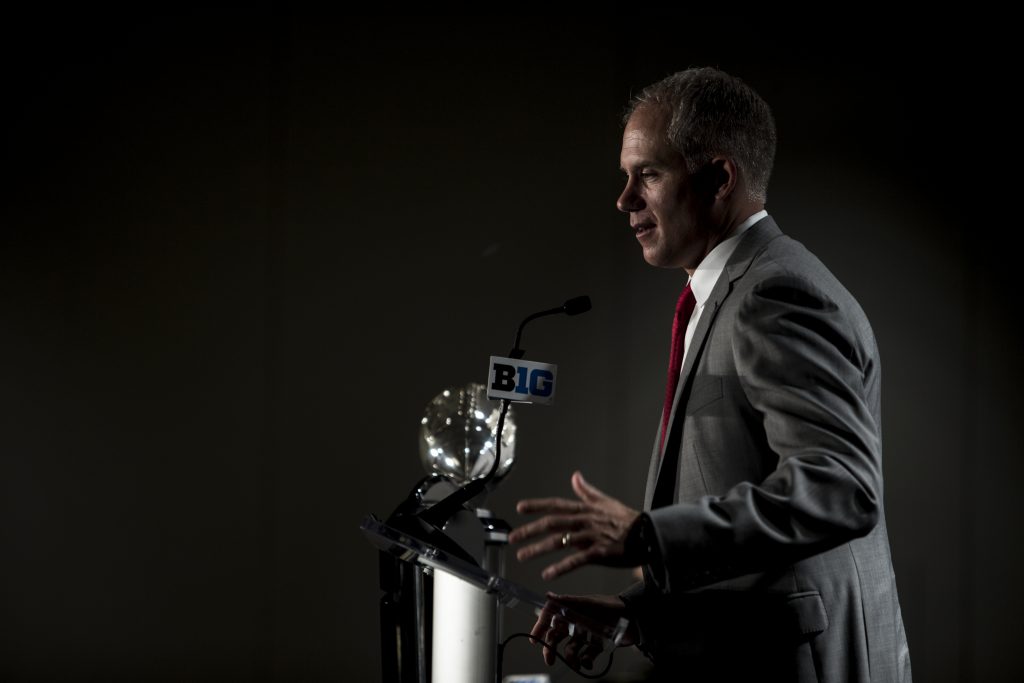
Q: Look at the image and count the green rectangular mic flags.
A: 0